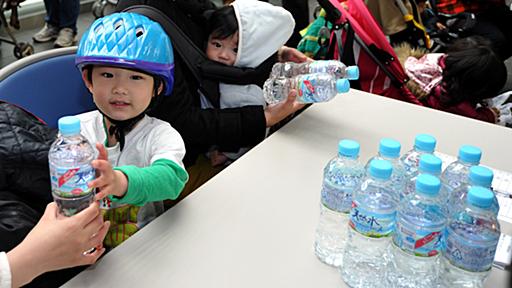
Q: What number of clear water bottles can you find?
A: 12